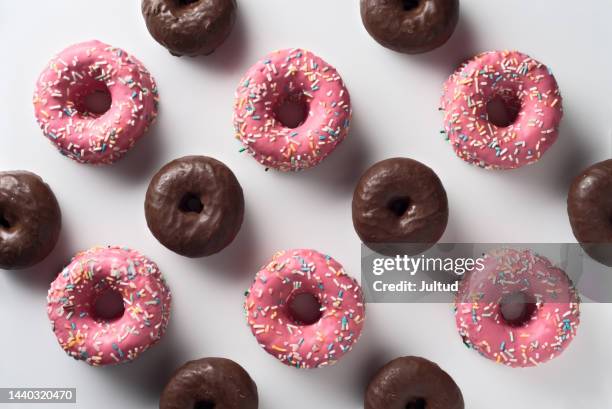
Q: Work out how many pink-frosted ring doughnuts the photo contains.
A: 6